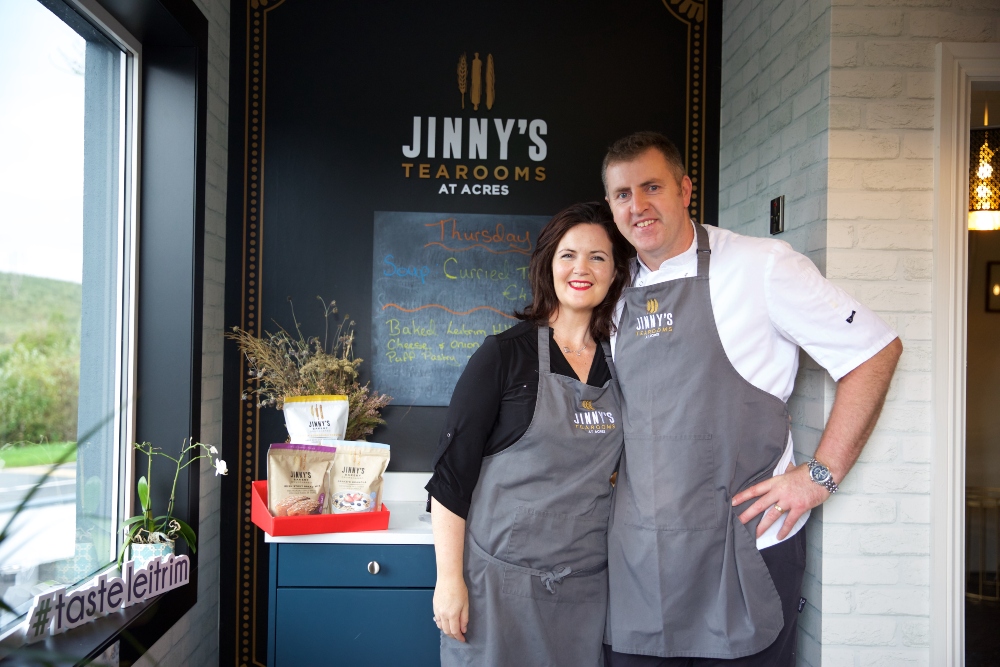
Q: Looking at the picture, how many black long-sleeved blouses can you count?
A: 1